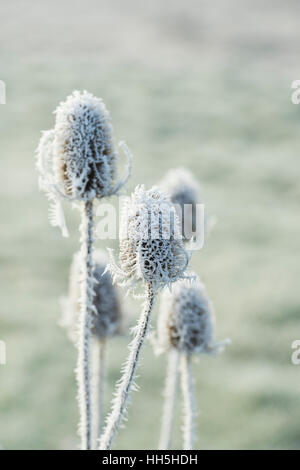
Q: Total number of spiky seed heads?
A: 5